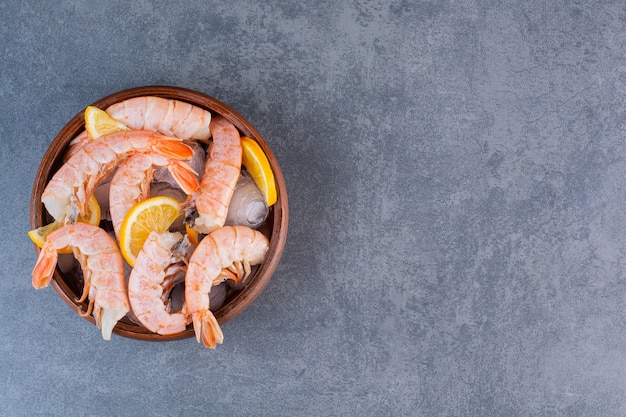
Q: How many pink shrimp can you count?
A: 7